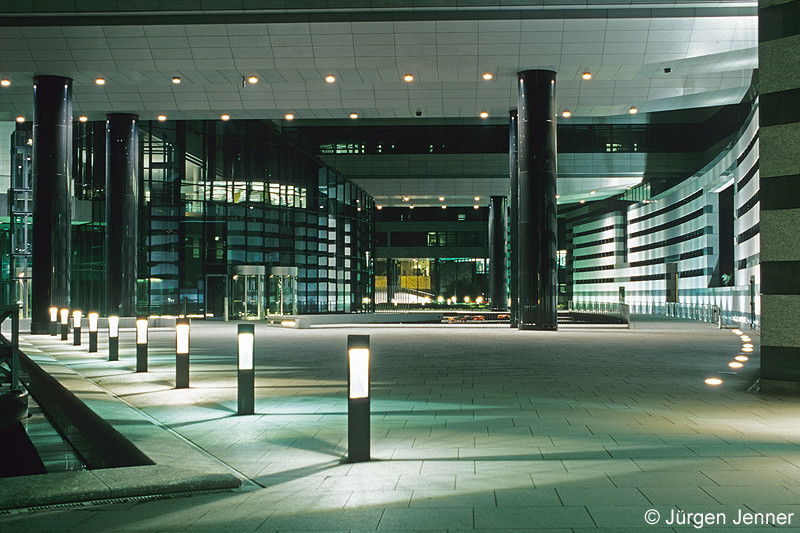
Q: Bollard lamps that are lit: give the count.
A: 9